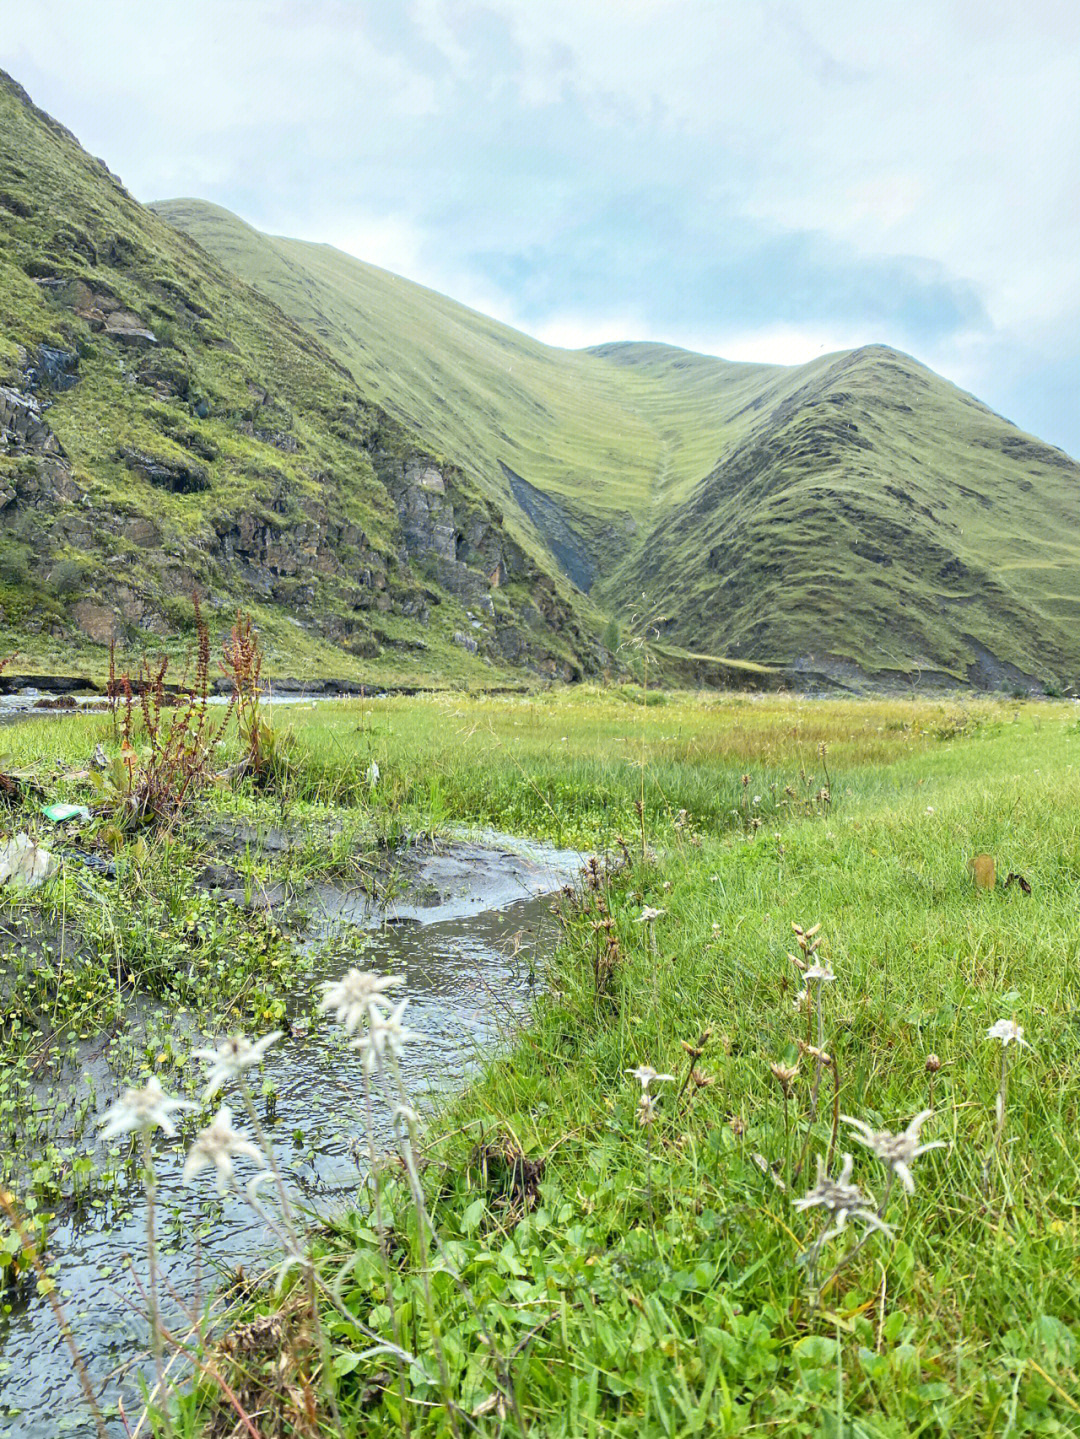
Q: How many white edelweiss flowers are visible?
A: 11